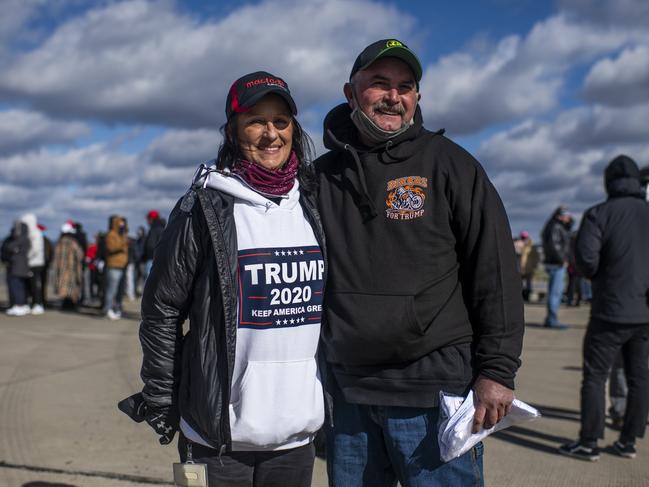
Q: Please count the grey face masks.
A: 1